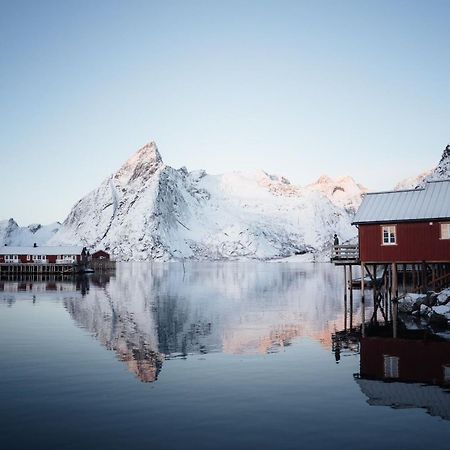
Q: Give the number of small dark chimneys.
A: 2